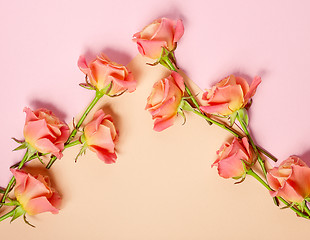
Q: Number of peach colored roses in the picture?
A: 9